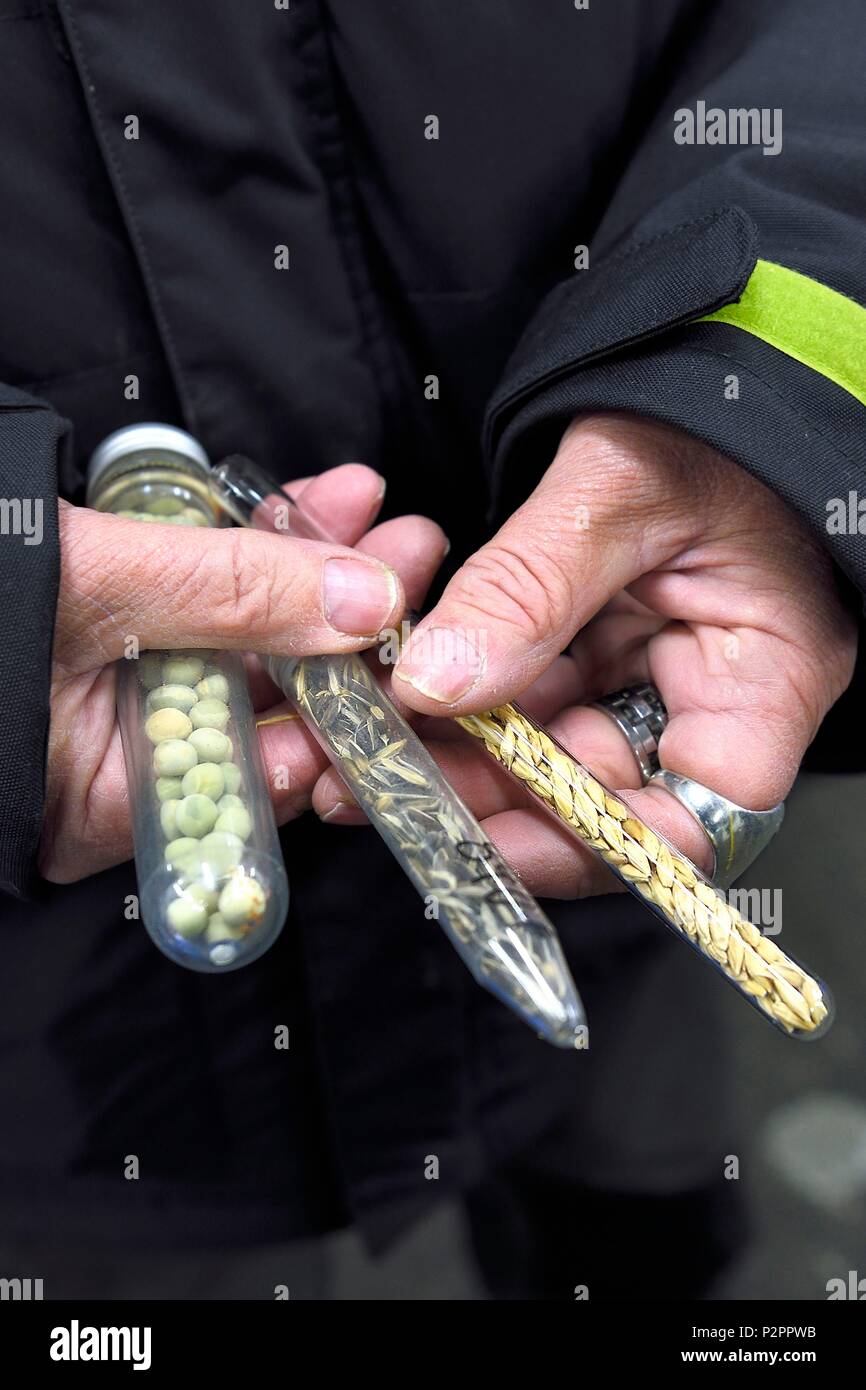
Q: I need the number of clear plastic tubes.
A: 3